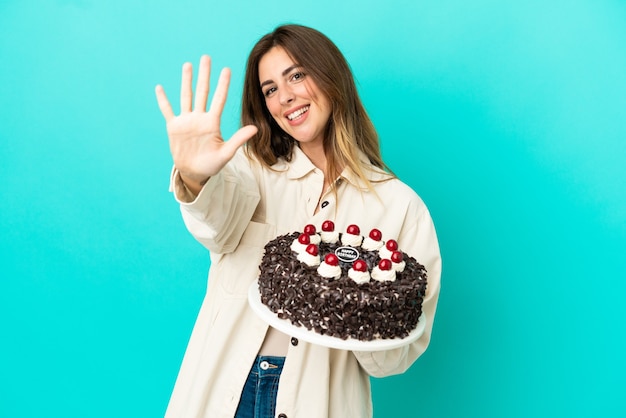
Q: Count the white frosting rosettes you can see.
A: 11